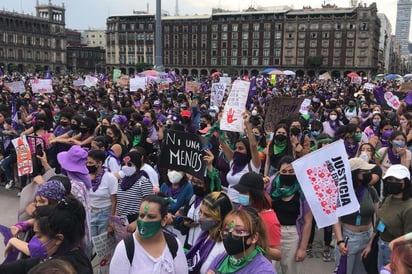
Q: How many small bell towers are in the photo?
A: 1